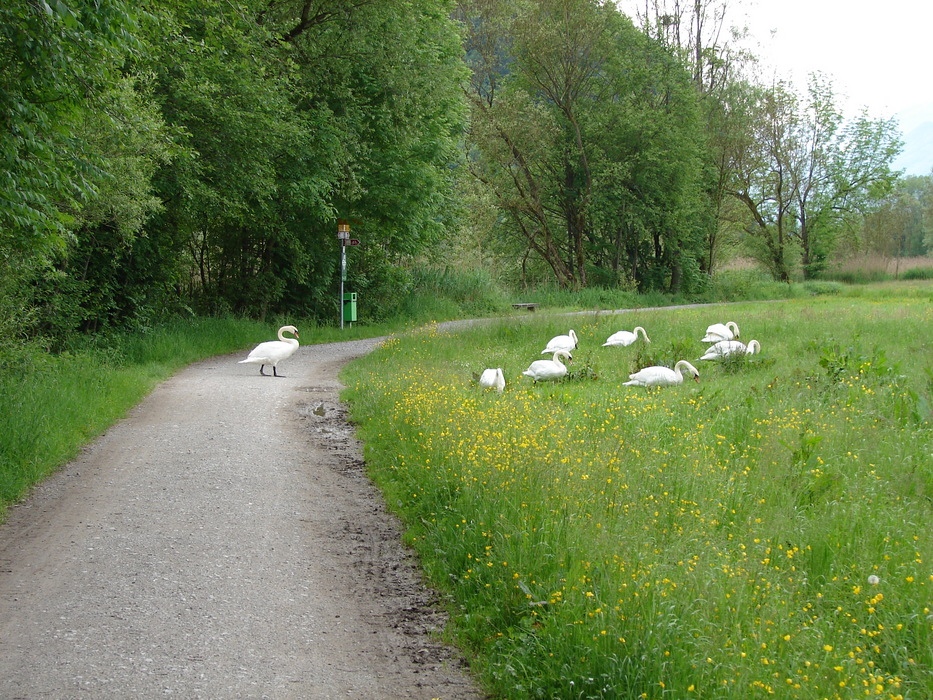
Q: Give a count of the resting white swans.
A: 7